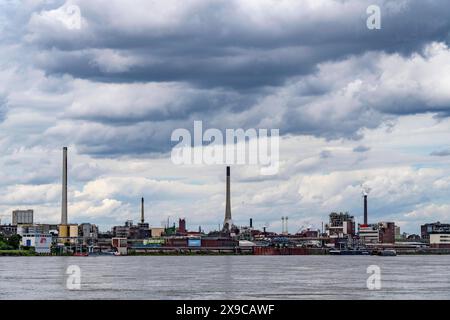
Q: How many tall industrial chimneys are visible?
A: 4